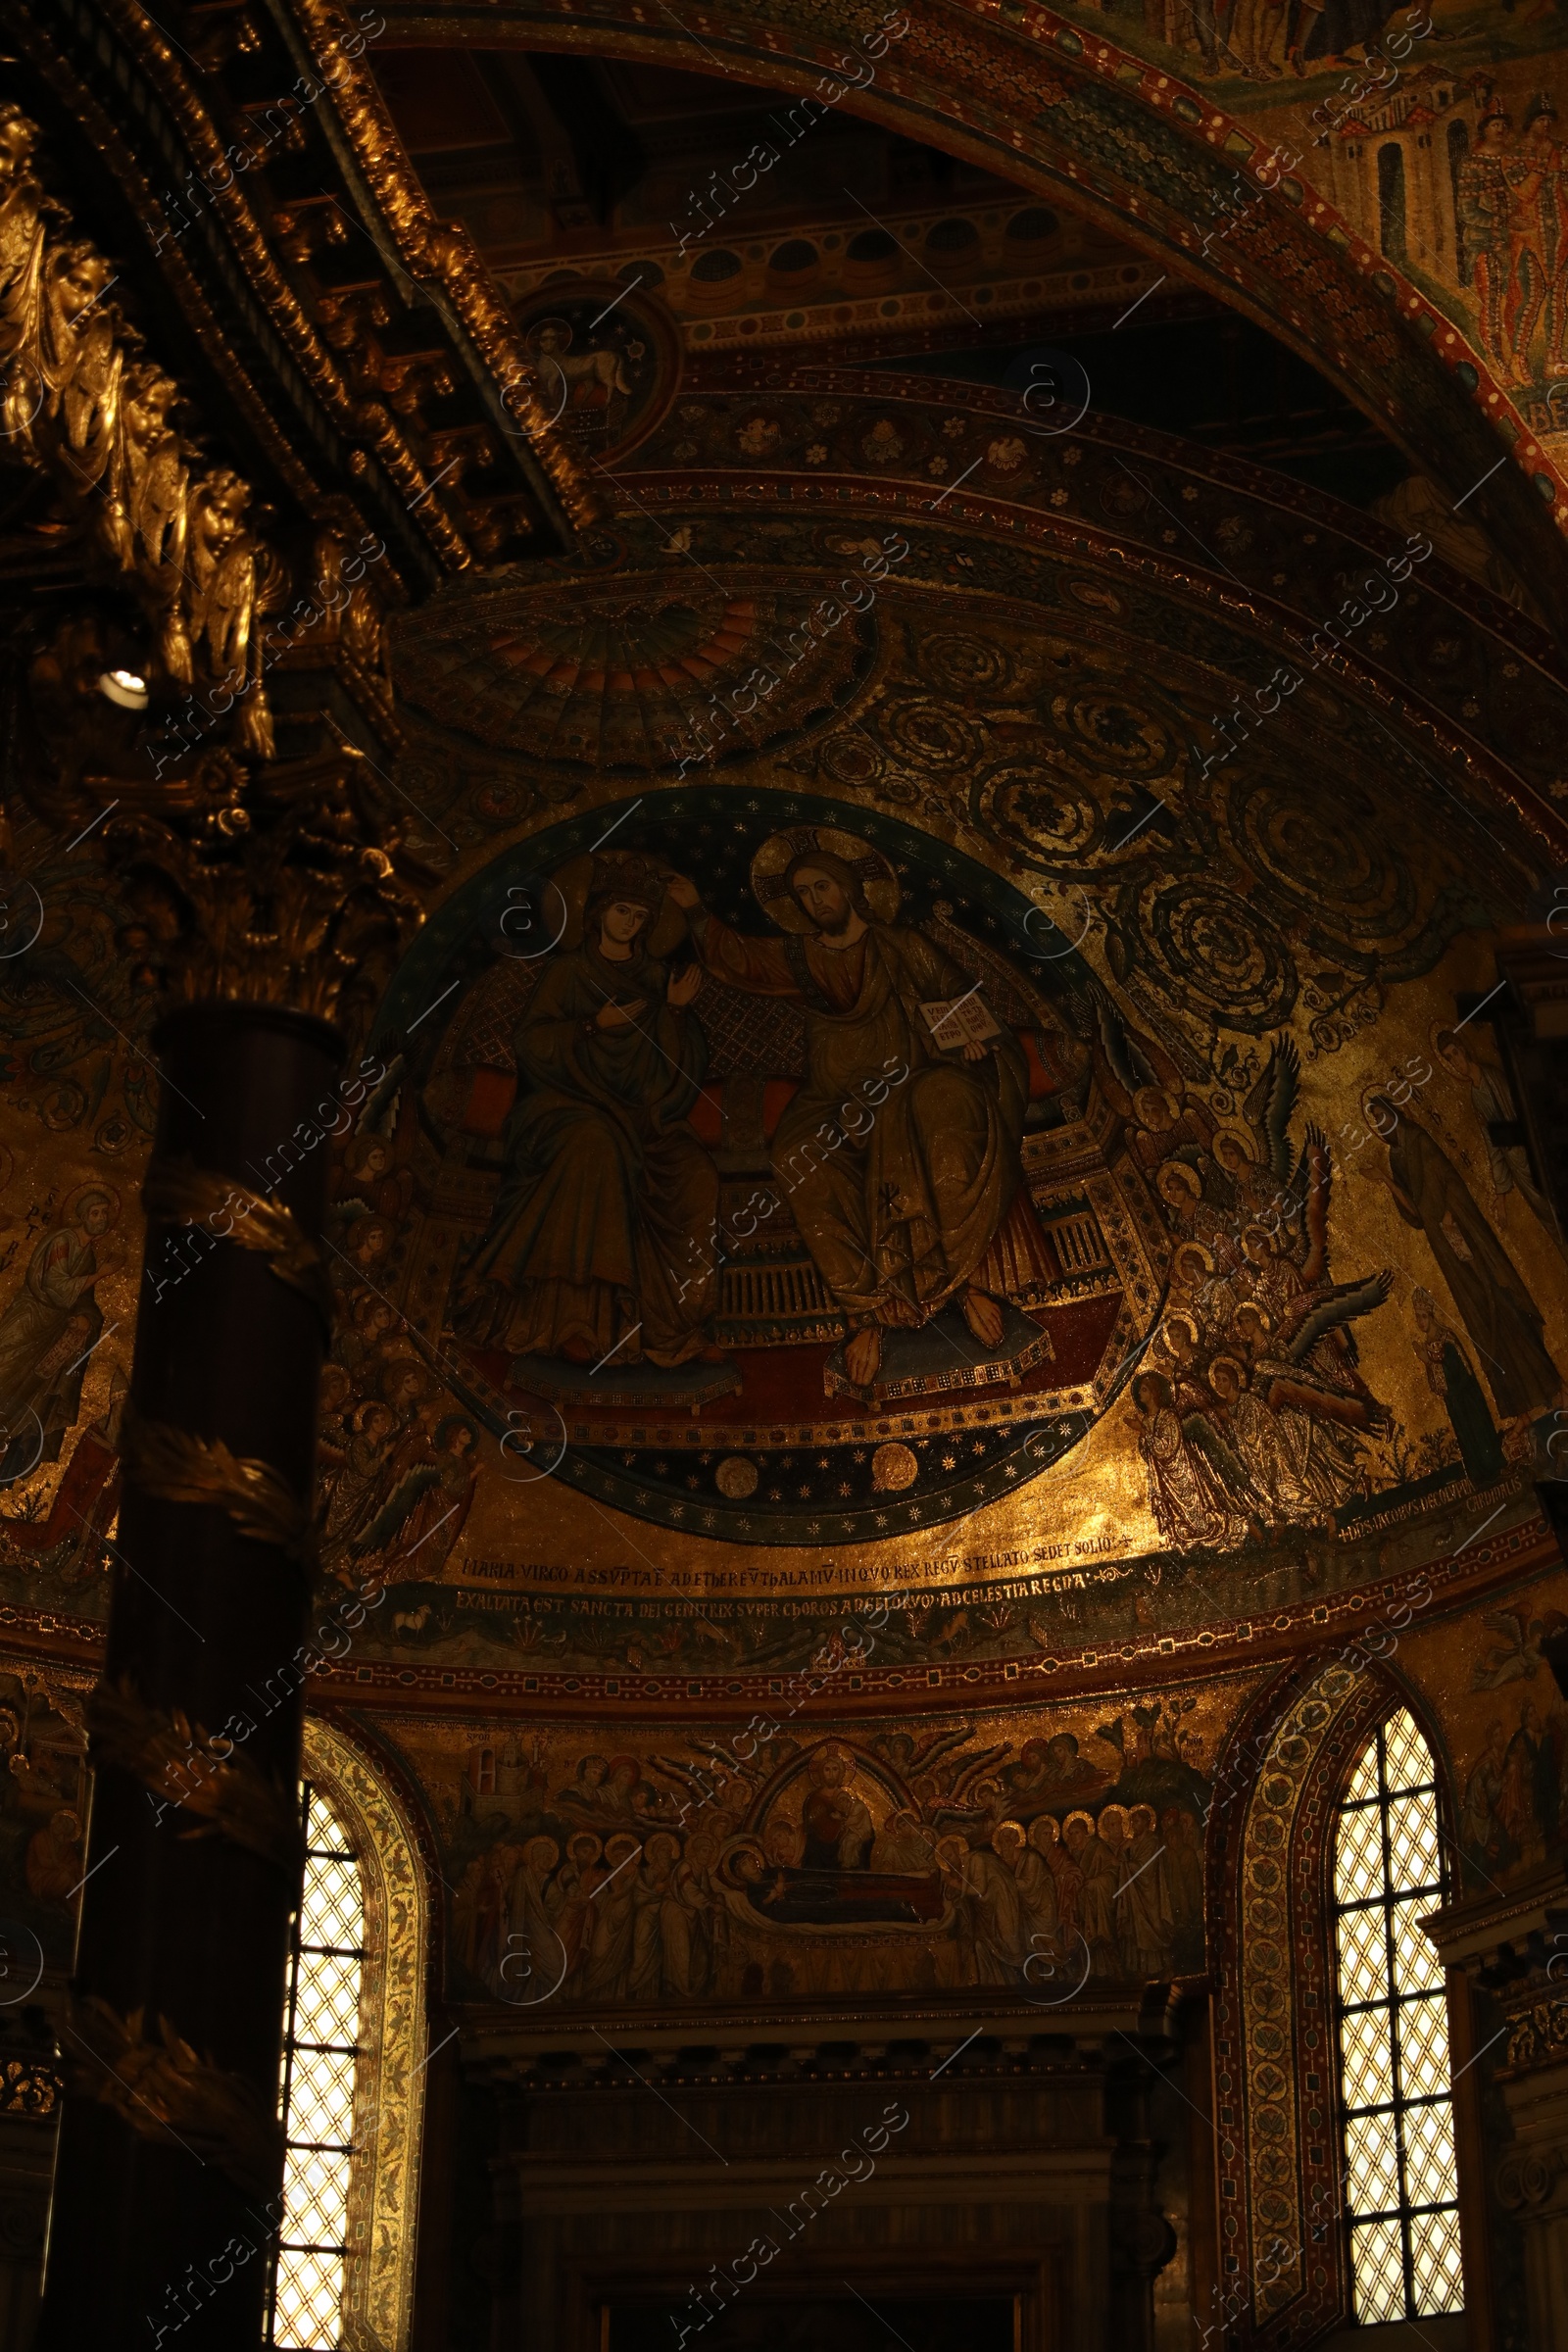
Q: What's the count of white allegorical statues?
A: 0